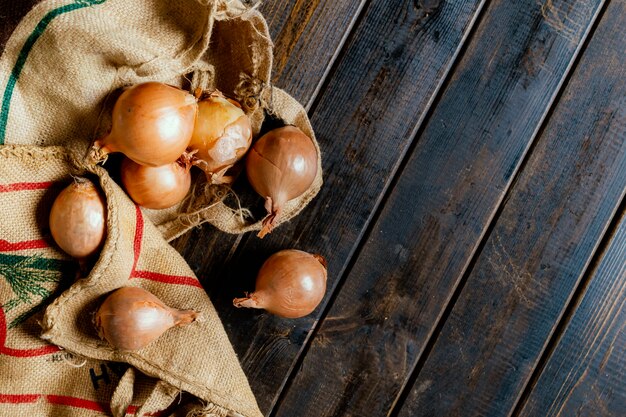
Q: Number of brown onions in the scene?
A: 7